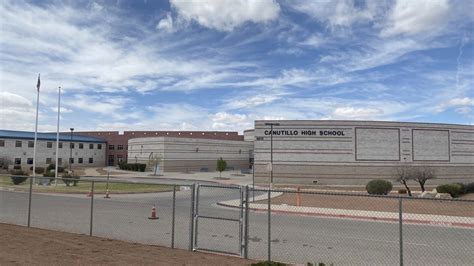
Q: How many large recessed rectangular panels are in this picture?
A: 2